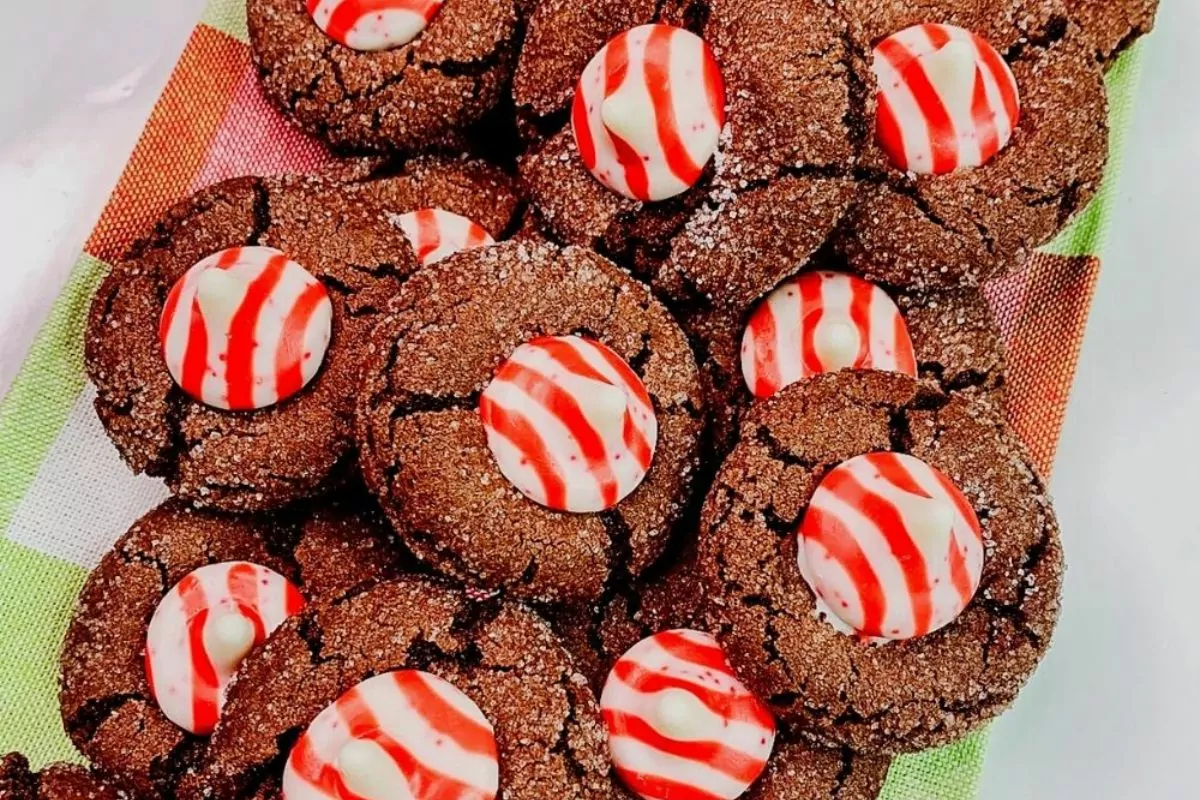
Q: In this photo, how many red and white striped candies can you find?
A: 11